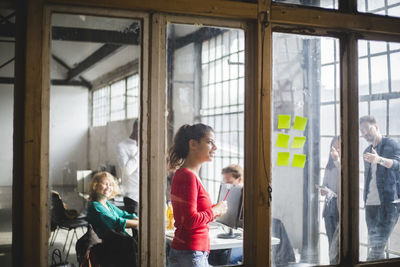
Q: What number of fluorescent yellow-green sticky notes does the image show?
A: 6